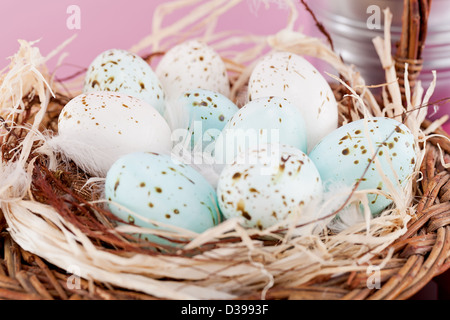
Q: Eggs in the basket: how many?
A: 9